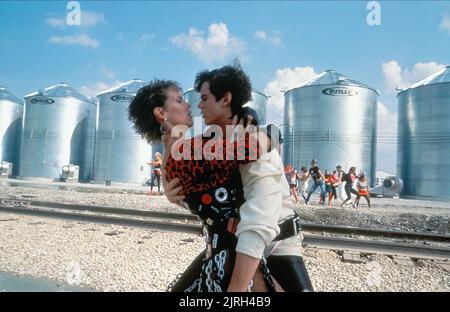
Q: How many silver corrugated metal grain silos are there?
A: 6